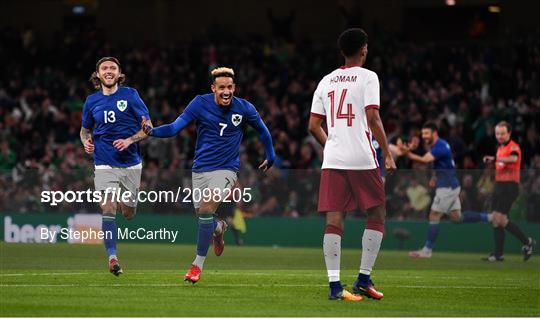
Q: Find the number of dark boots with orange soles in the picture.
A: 2